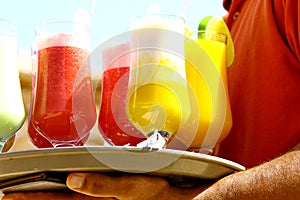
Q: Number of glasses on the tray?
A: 5